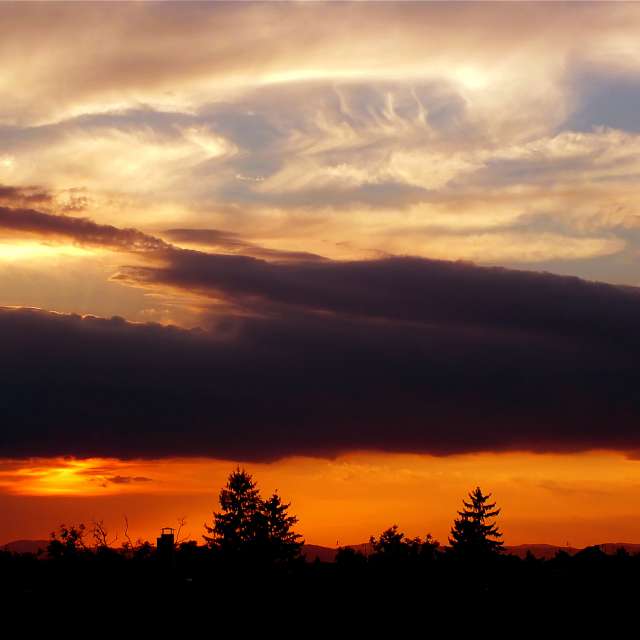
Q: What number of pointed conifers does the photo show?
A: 3